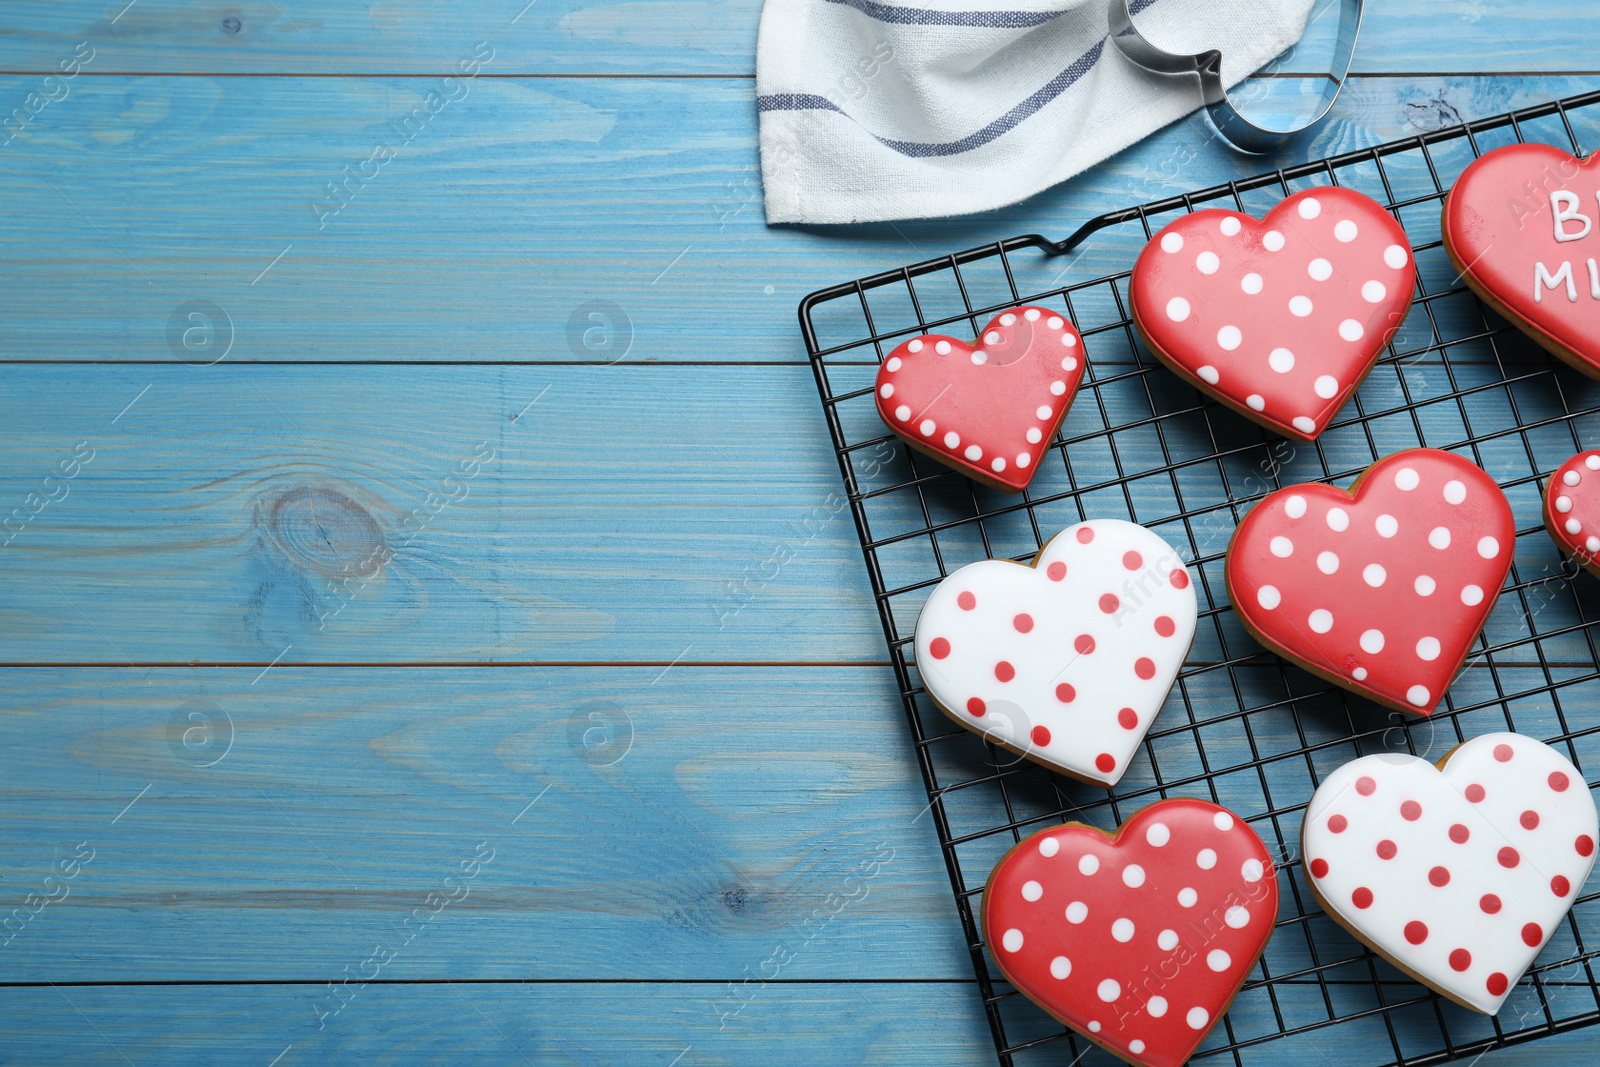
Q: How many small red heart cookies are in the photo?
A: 2